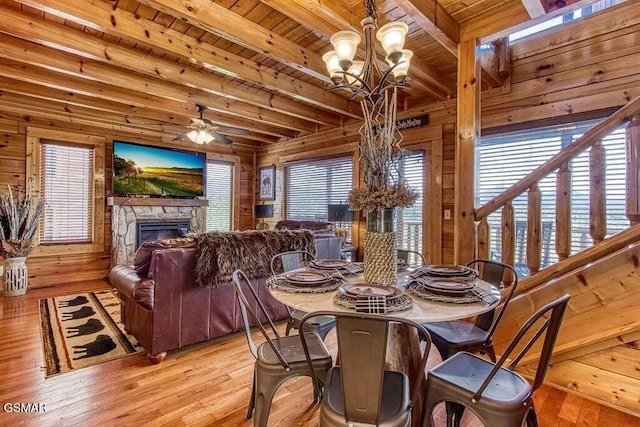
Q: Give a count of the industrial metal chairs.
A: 6